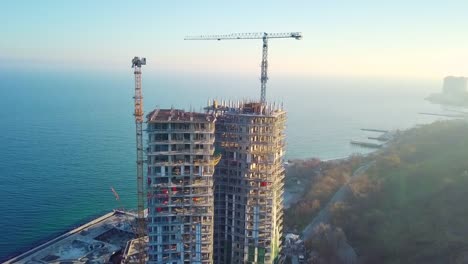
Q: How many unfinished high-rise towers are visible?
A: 2